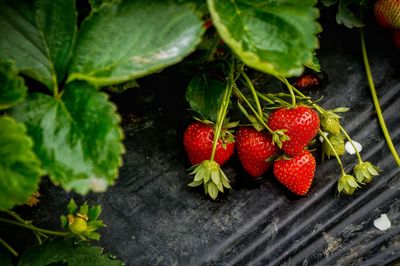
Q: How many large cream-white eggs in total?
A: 0